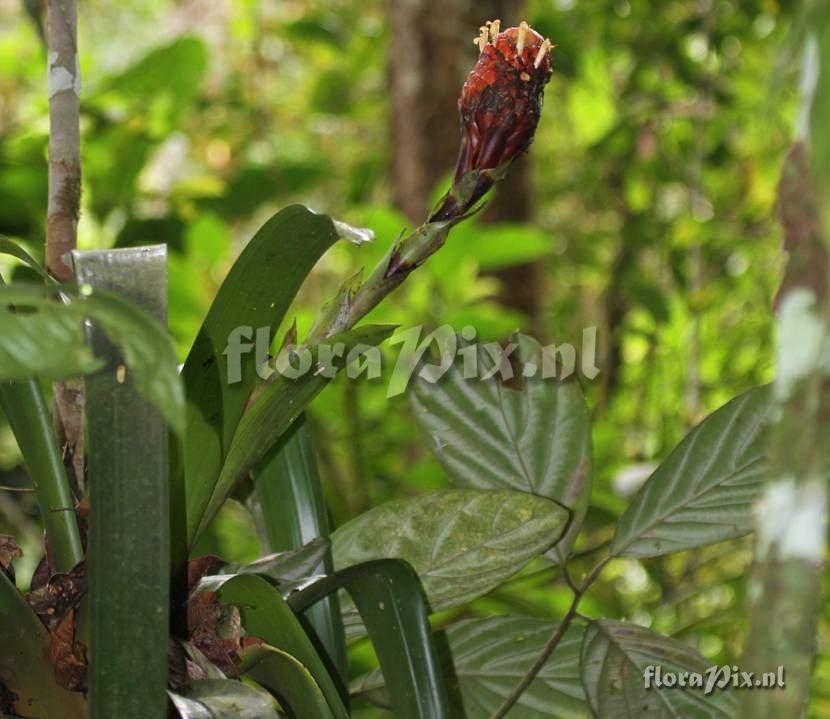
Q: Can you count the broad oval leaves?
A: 5